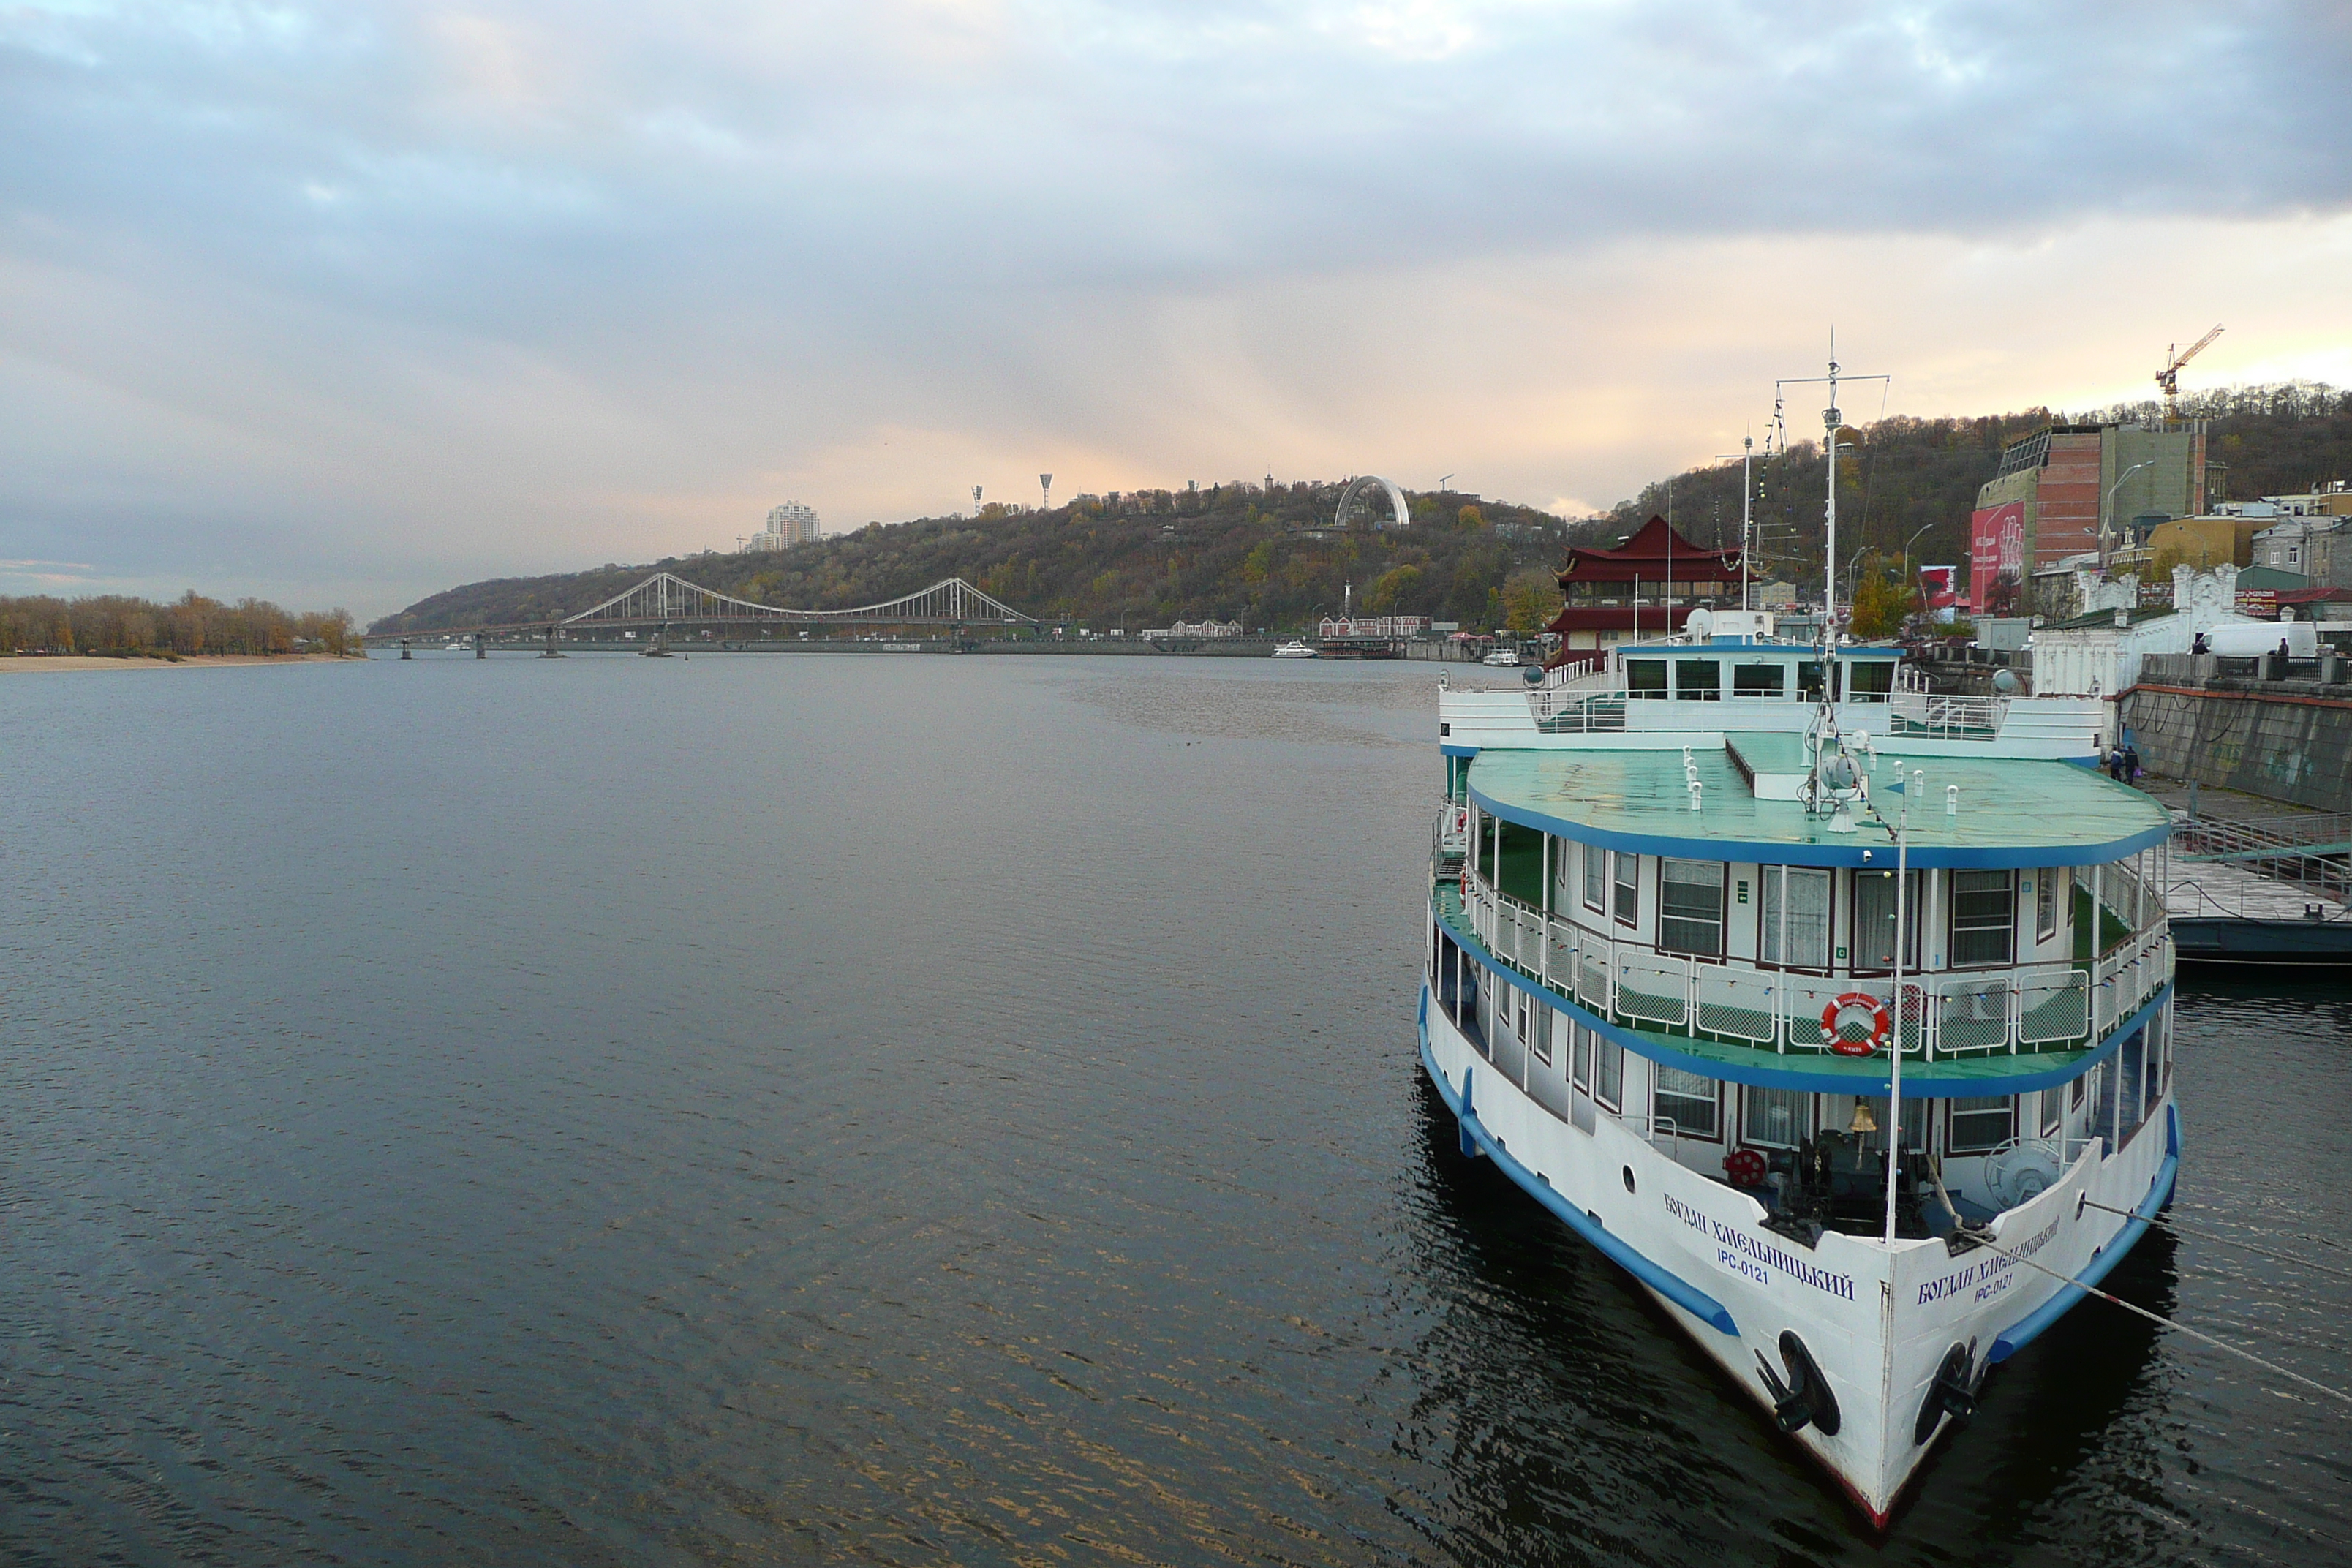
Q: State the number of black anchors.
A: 2